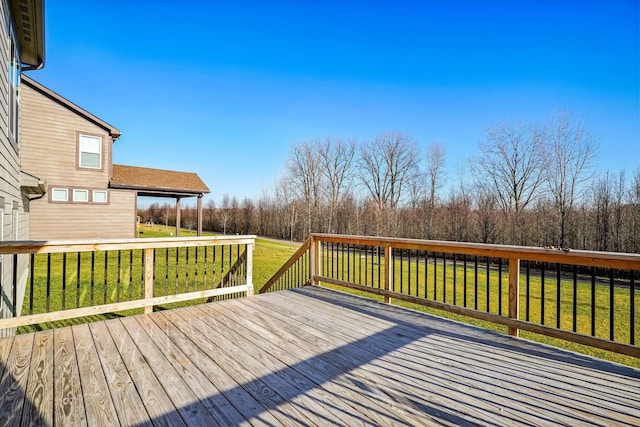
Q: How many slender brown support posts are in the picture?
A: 2